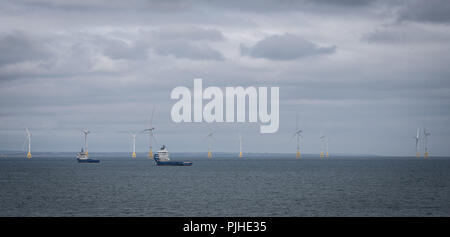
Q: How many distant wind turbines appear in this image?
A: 11